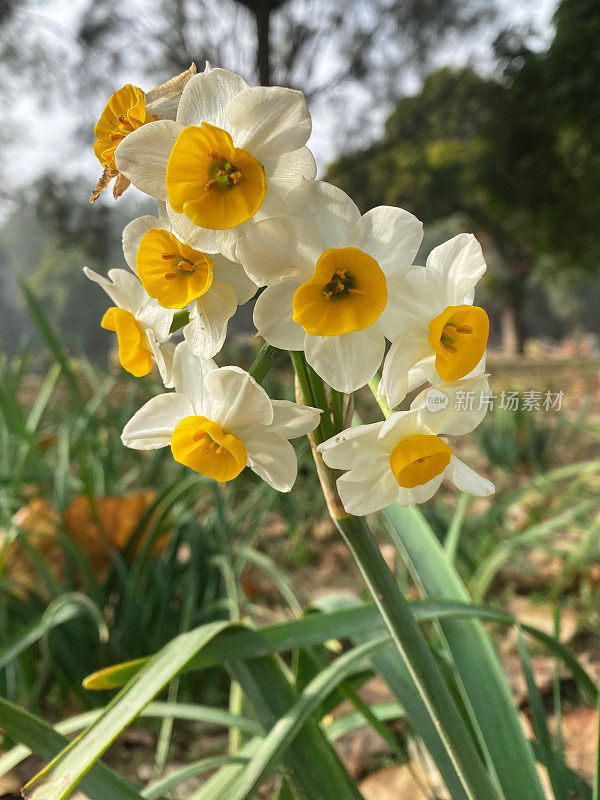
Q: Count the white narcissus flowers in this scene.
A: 8